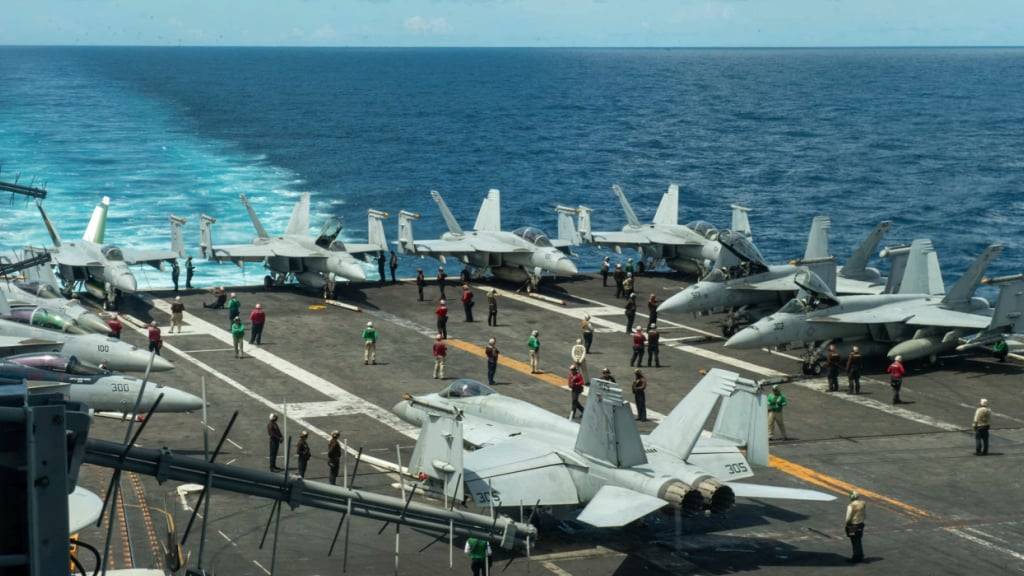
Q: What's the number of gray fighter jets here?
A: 10